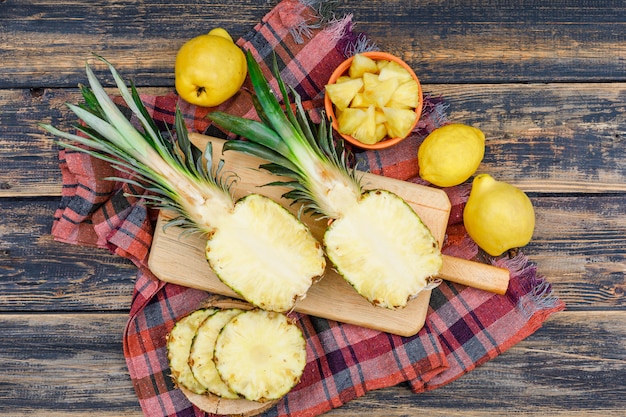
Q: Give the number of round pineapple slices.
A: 3